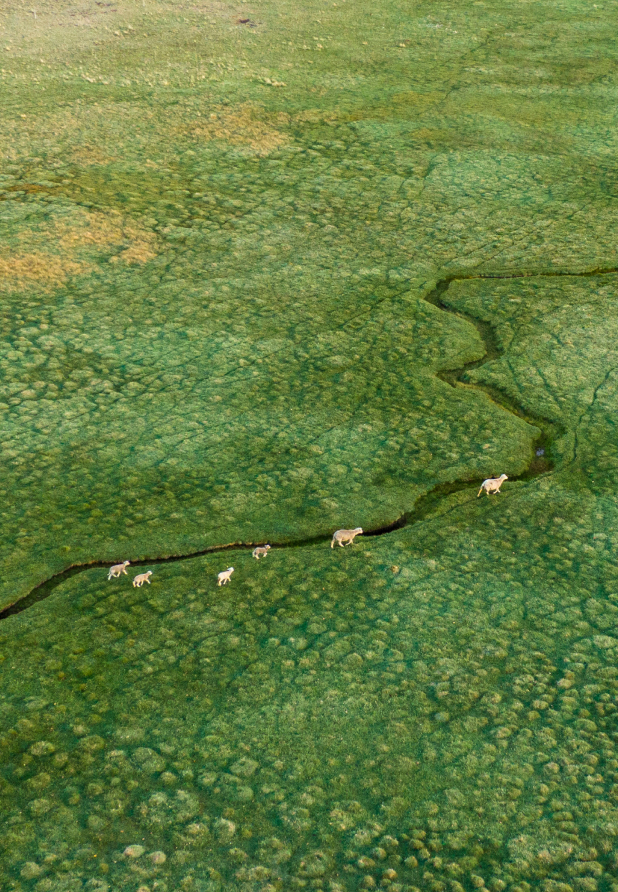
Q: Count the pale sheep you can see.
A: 6